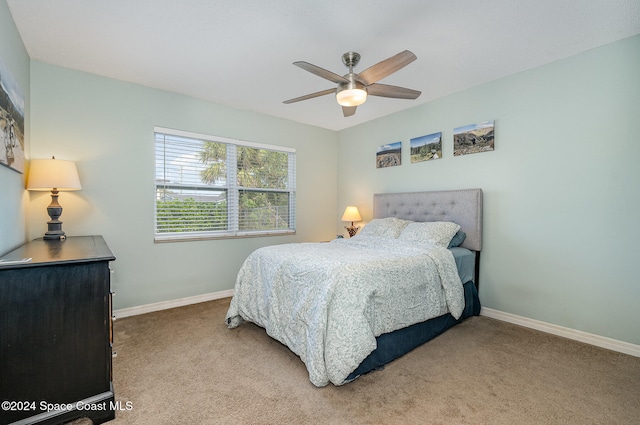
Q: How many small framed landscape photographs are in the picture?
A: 3